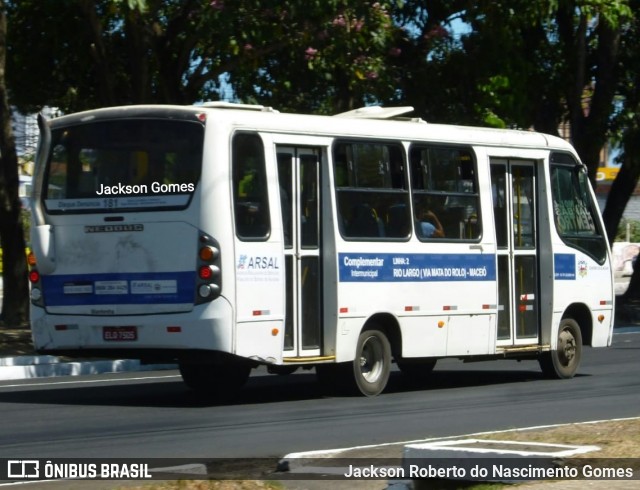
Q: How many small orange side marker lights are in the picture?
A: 3